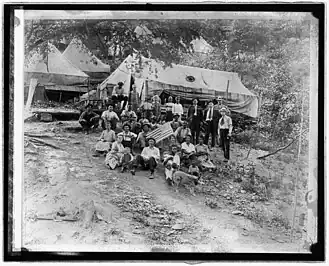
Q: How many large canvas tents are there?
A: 3